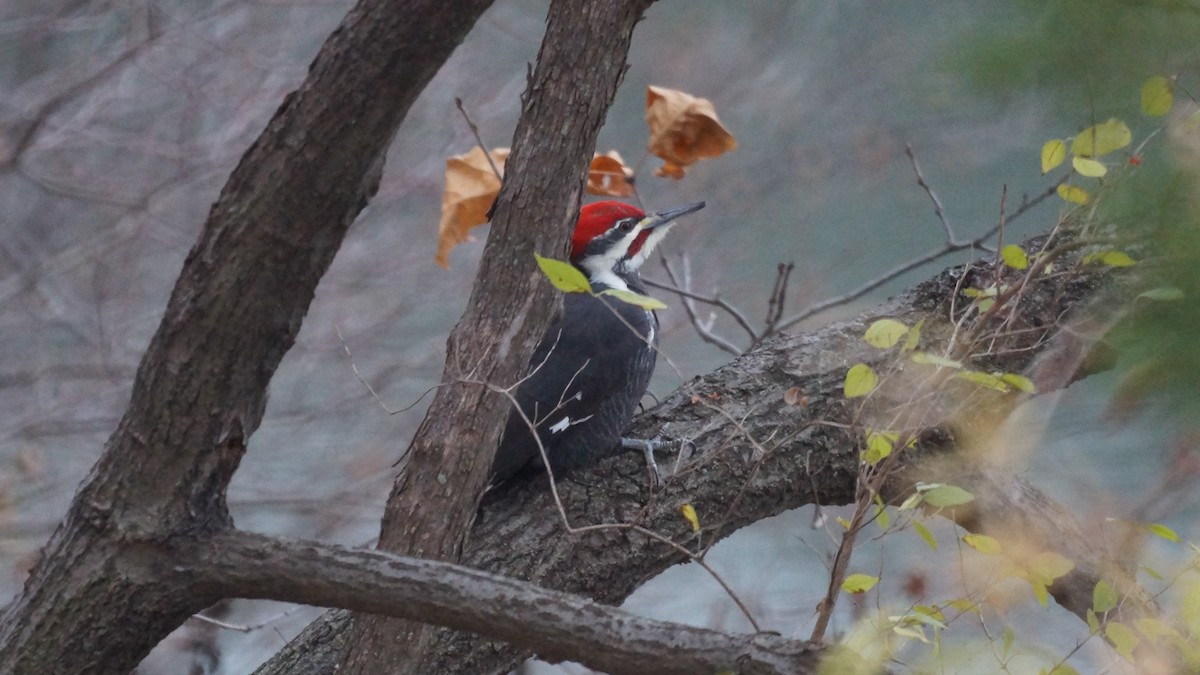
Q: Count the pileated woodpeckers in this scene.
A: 1